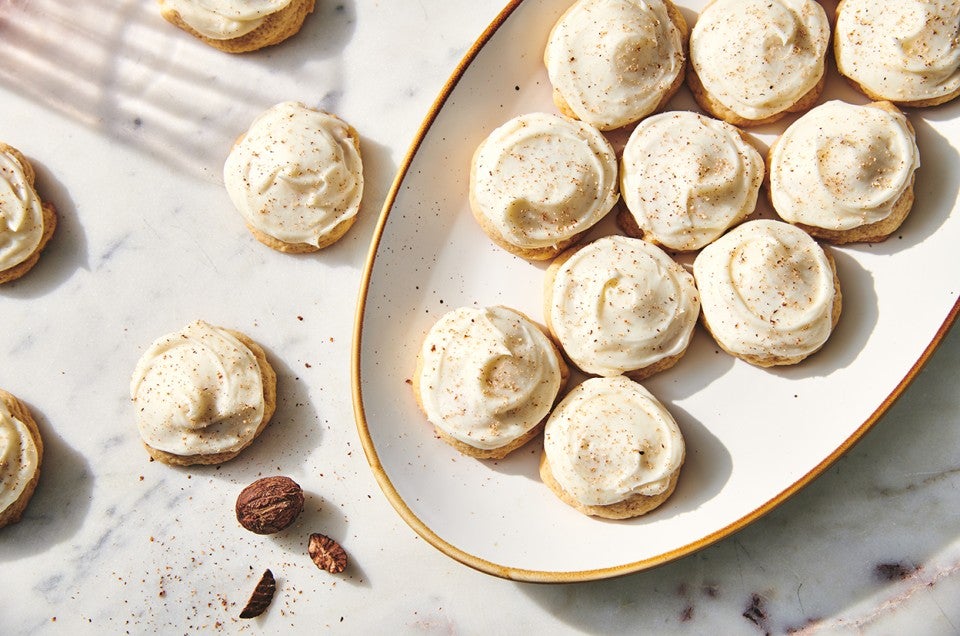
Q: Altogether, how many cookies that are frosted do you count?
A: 15